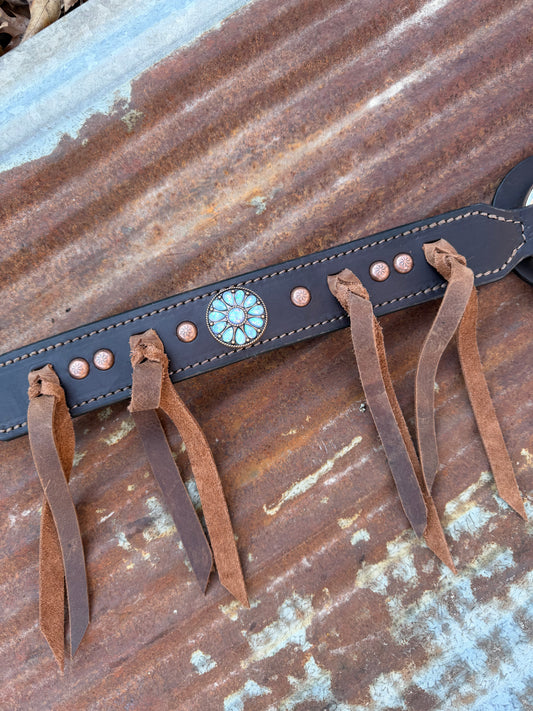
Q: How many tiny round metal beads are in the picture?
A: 11